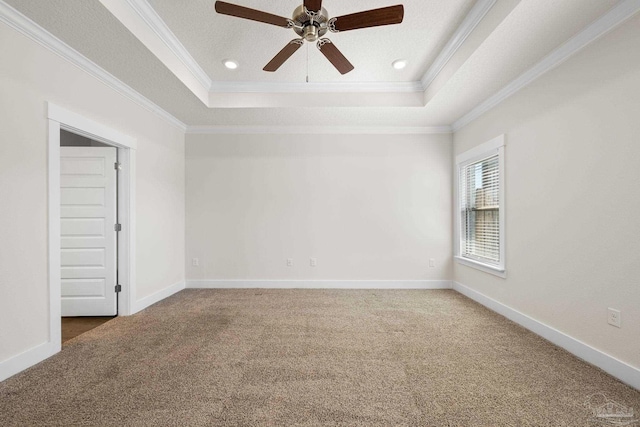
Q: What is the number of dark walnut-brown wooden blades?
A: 5